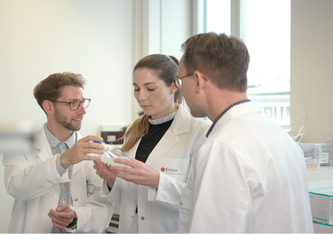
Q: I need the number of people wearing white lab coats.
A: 3